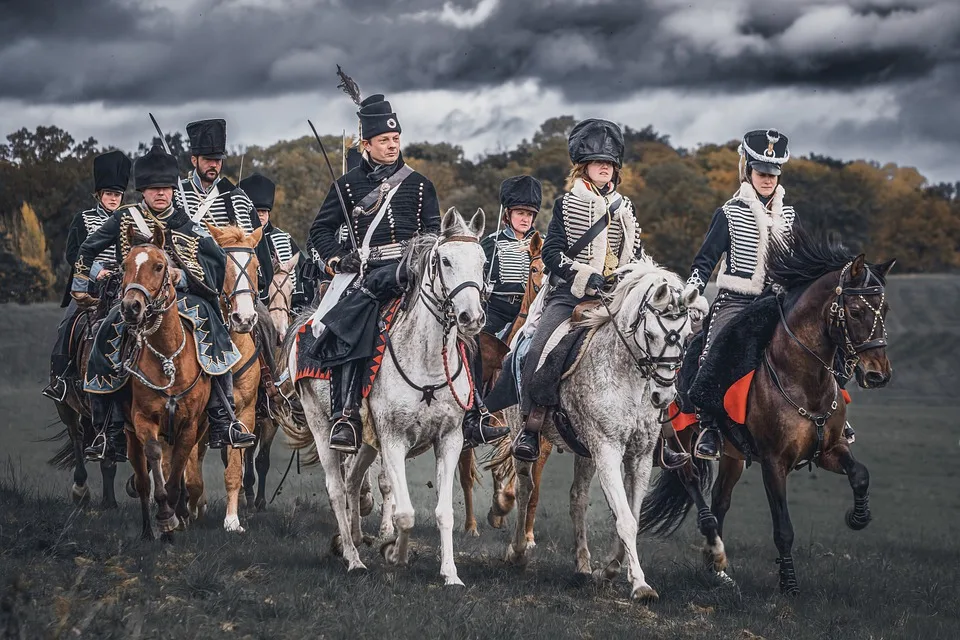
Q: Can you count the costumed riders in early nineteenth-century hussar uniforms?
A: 8